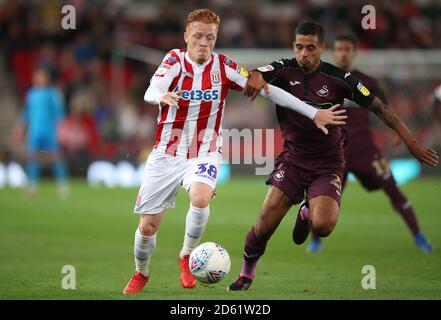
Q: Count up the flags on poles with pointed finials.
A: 0